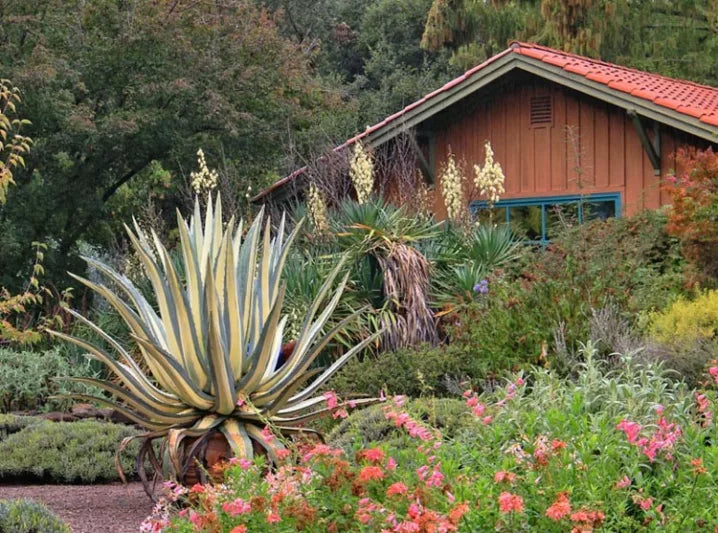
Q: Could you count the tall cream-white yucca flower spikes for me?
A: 5